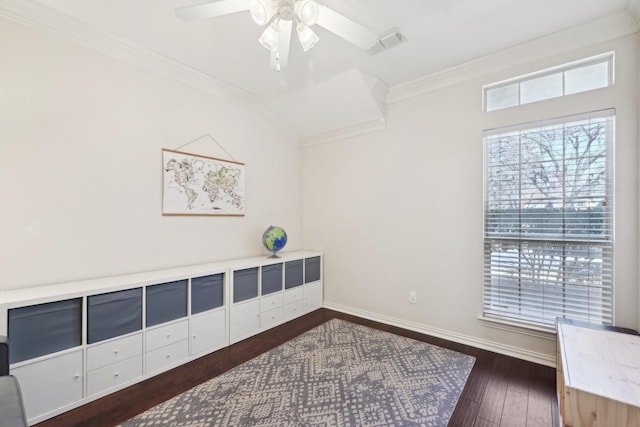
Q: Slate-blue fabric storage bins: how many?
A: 8